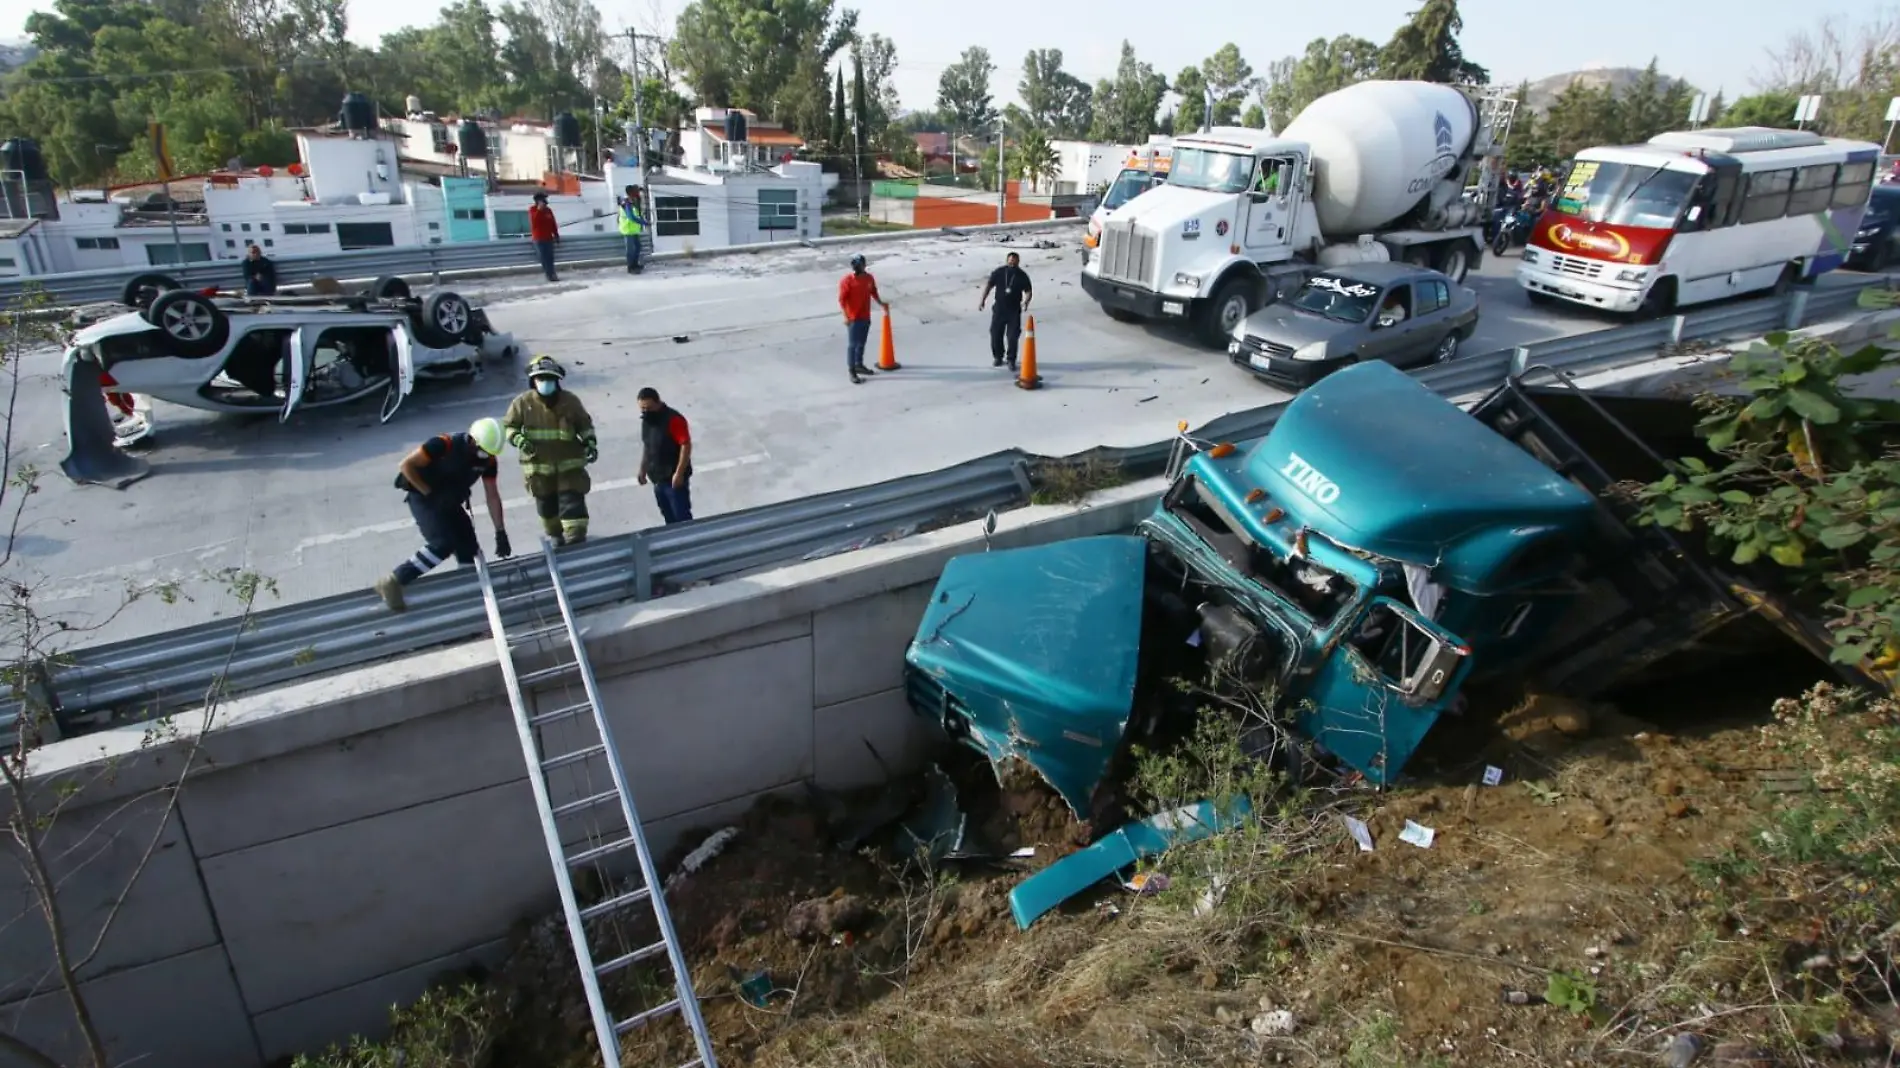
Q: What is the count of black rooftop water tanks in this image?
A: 5